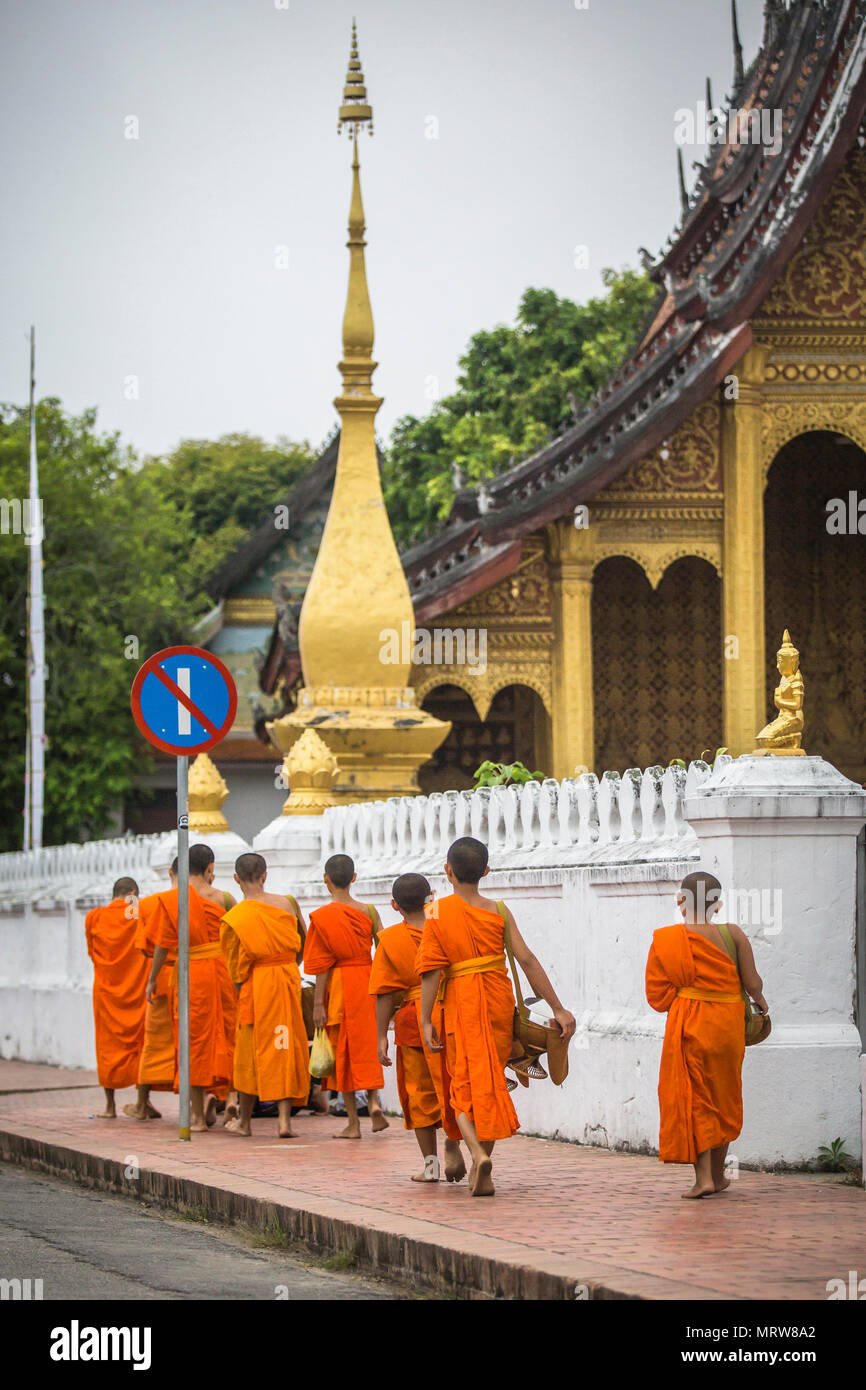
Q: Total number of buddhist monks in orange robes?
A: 8